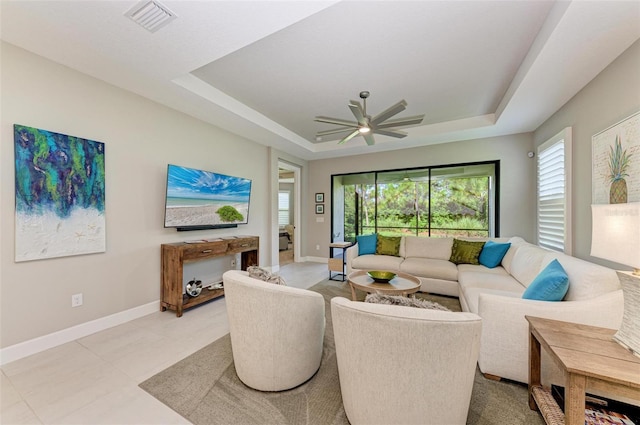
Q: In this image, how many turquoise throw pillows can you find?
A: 3